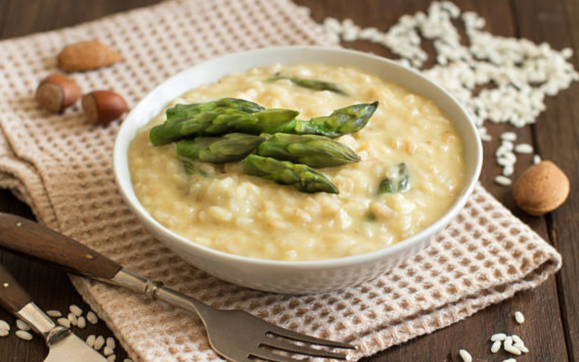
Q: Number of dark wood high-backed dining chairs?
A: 0